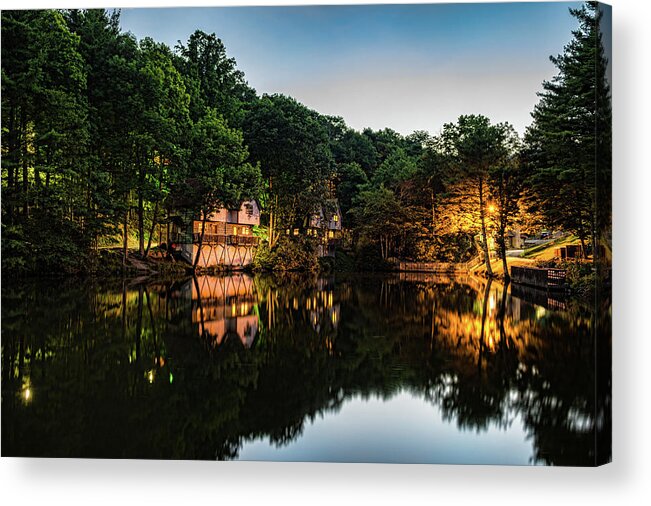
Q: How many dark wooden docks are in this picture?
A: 1